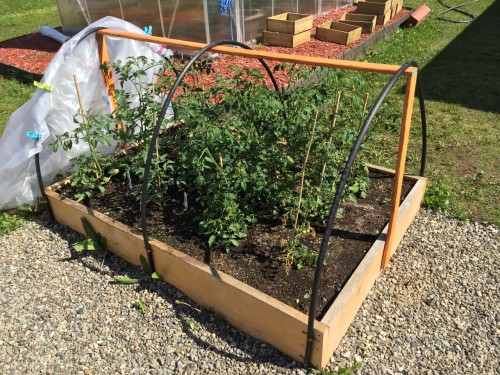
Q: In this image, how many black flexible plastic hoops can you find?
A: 3